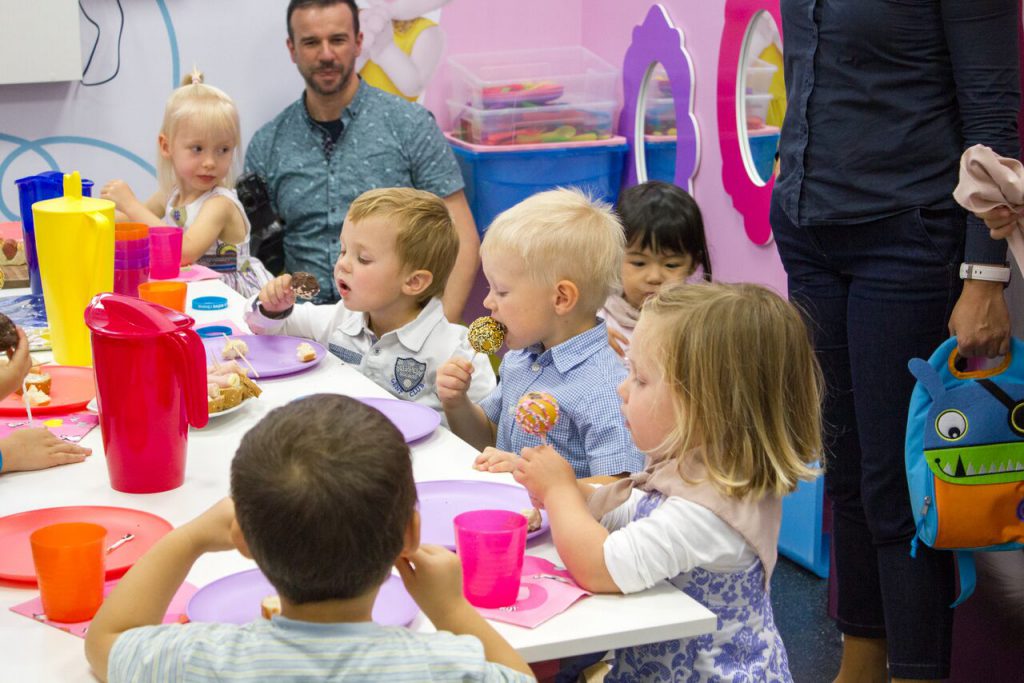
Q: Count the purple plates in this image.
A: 4